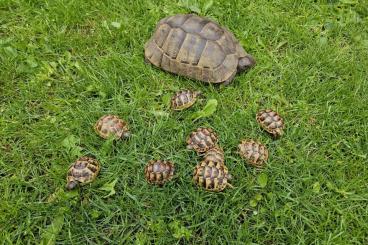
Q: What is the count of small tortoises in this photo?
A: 9